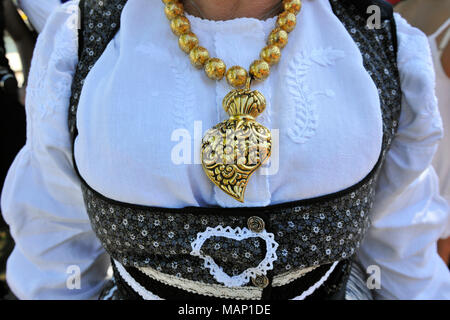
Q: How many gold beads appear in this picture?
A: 12